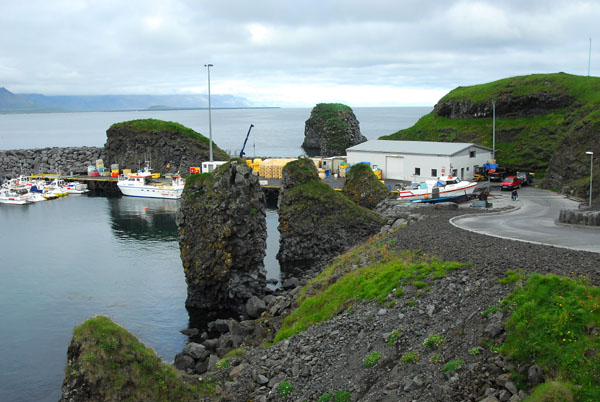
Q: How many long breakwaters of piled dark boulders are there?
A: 1